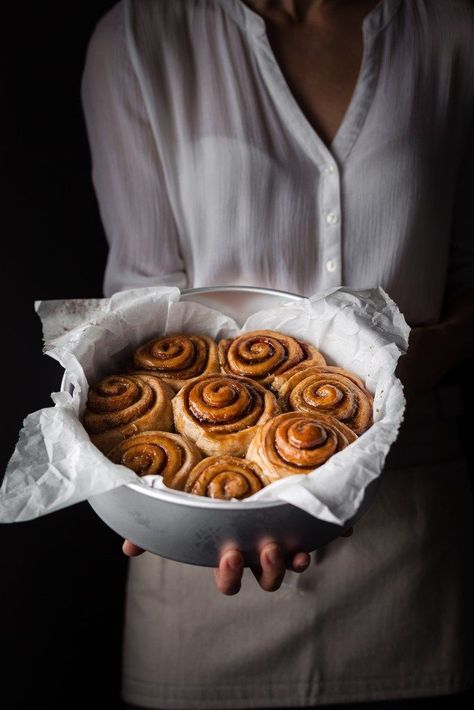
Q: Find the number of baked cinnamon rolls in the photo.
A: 8